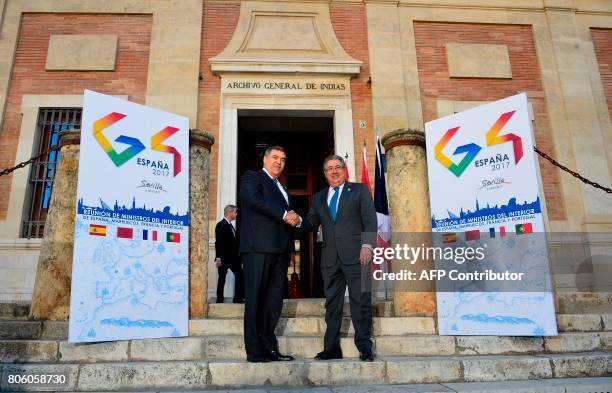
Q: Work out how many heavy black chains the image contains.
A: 2